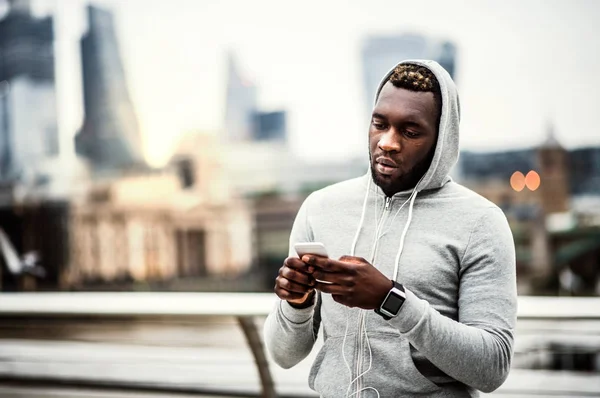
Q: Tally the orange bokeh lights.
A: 2